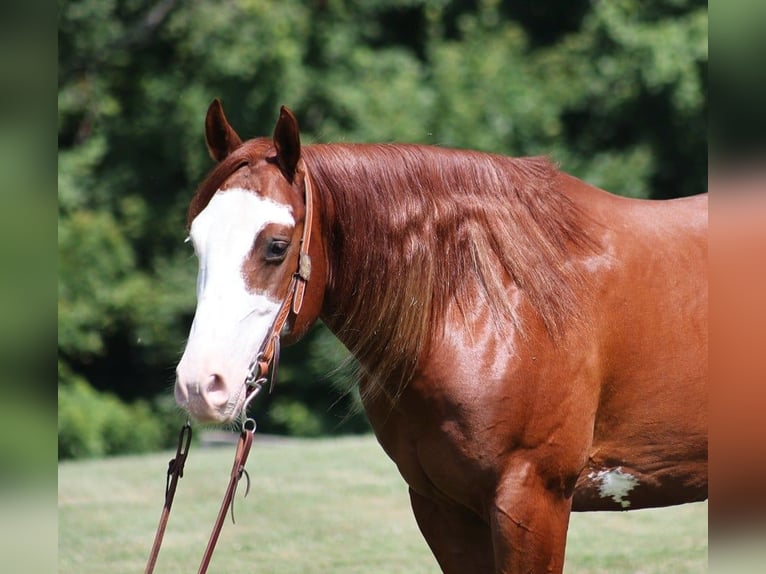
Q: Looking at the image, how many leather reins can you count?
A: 2